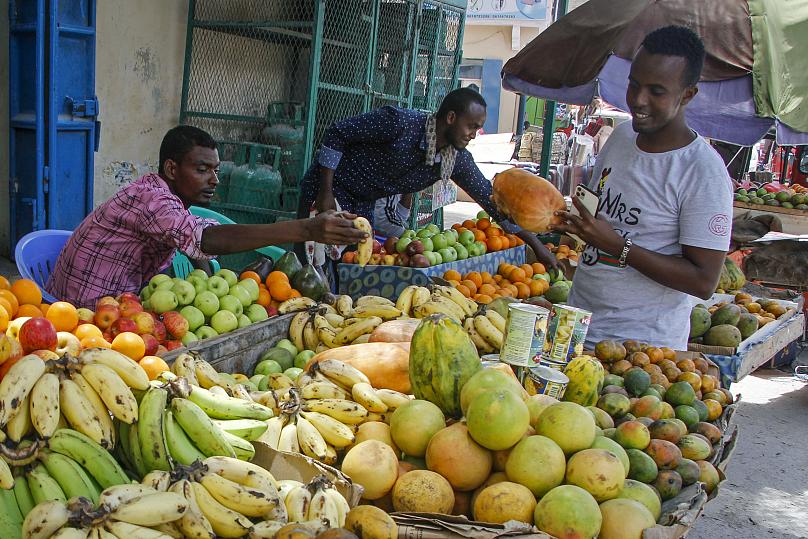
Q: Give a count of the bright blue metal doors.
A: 1